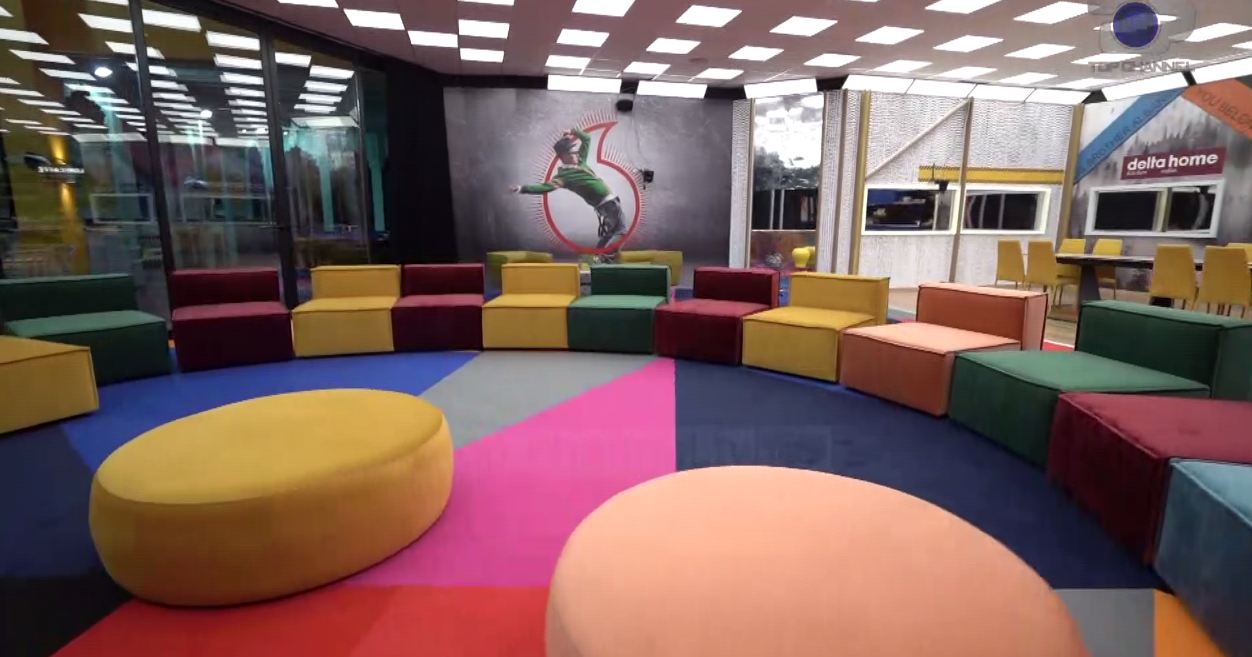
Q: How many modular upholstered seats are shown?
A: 13